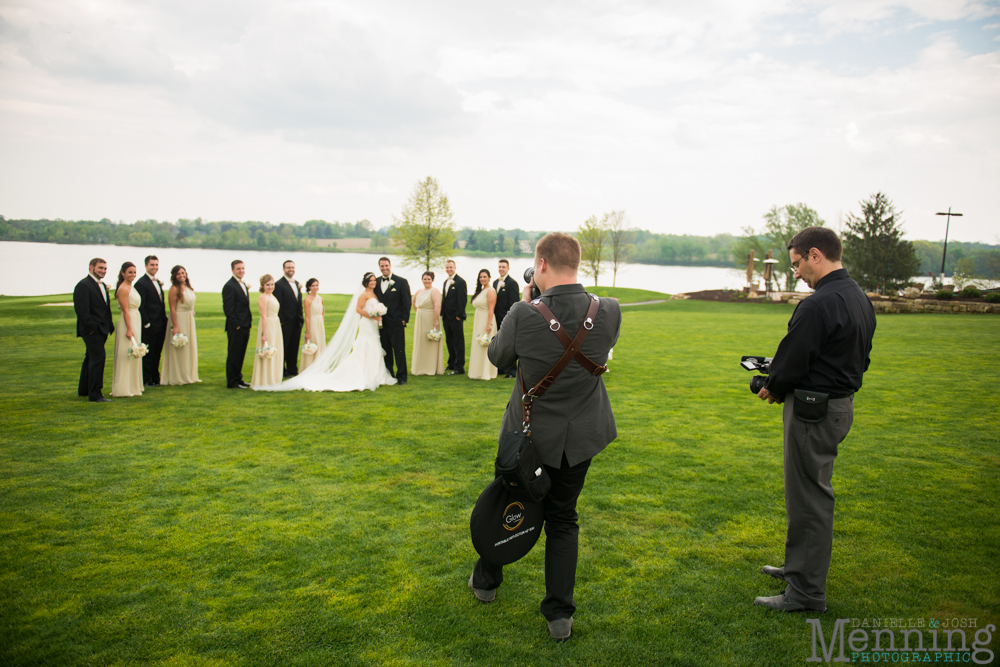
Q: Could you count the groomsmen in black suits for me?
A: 6